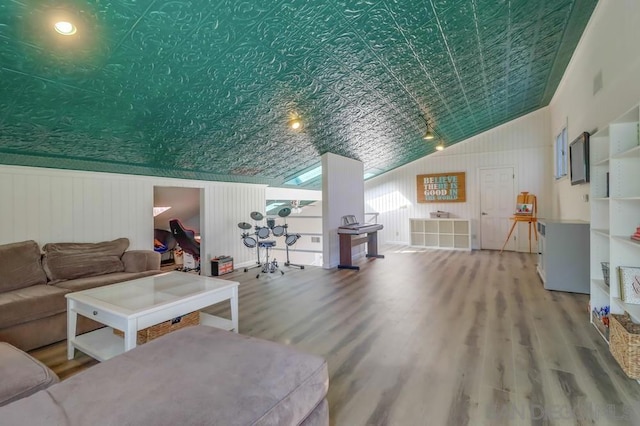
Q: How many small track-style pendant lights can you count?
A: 2